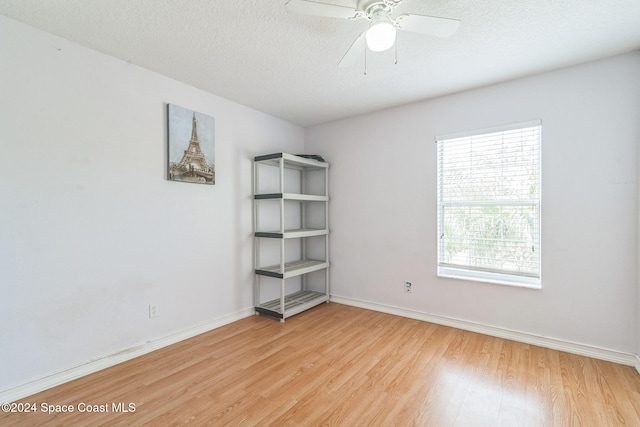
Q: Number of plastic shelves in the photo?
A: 5